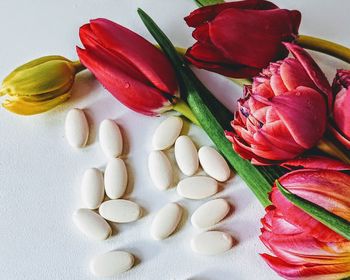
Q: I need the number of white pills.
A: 15